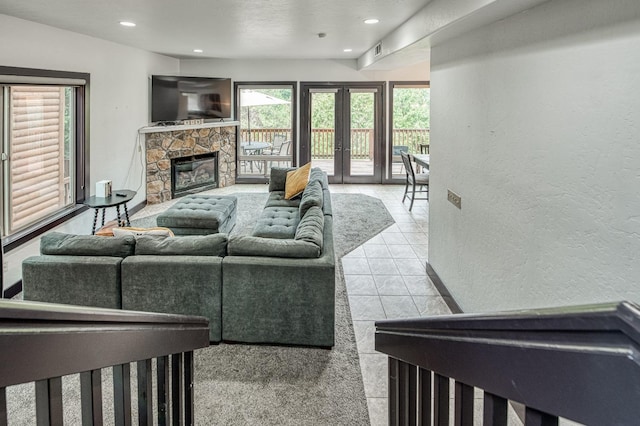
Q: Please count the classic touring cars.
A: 0